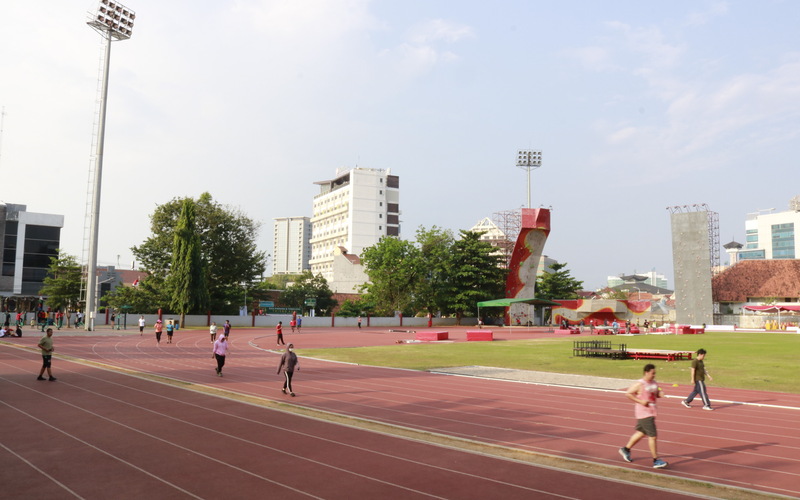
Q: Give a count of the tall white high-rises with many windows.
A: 2